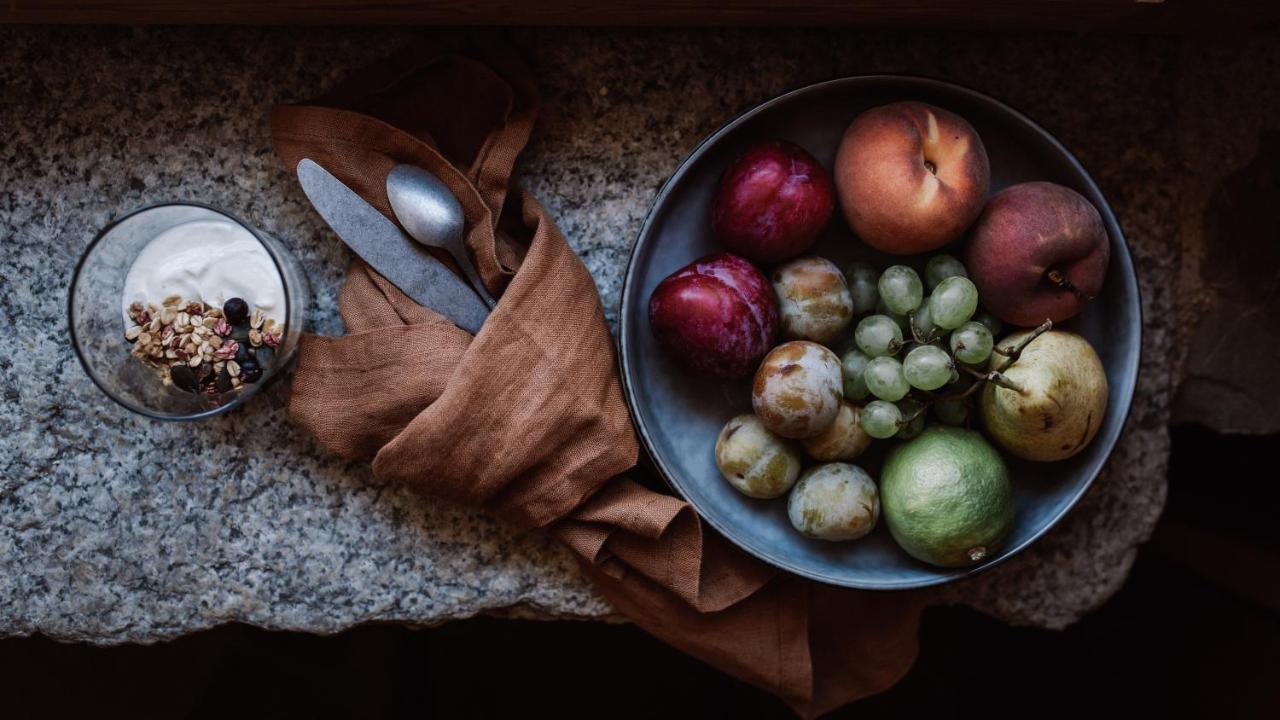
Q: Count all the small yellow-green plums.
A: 5